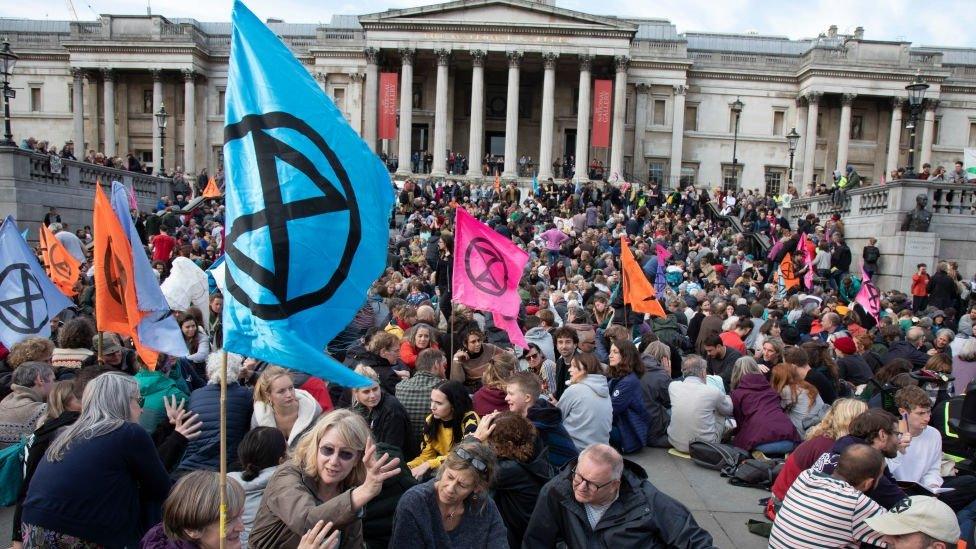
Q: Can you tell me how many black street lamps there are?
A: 5